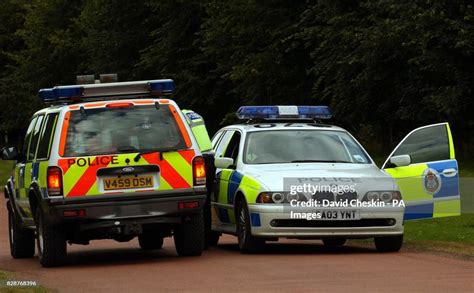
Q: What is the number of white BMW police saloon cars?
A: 1